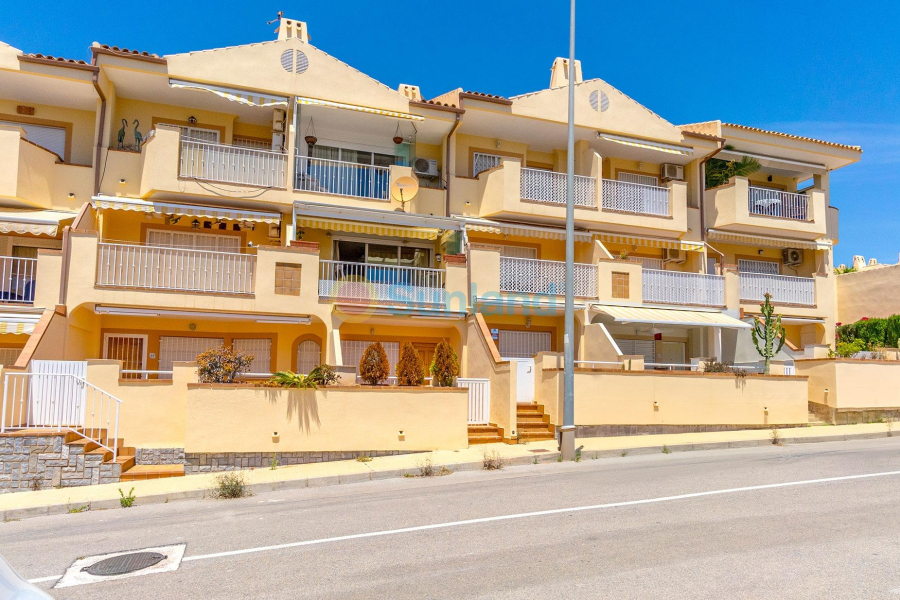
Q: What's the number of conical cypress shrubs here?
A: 3